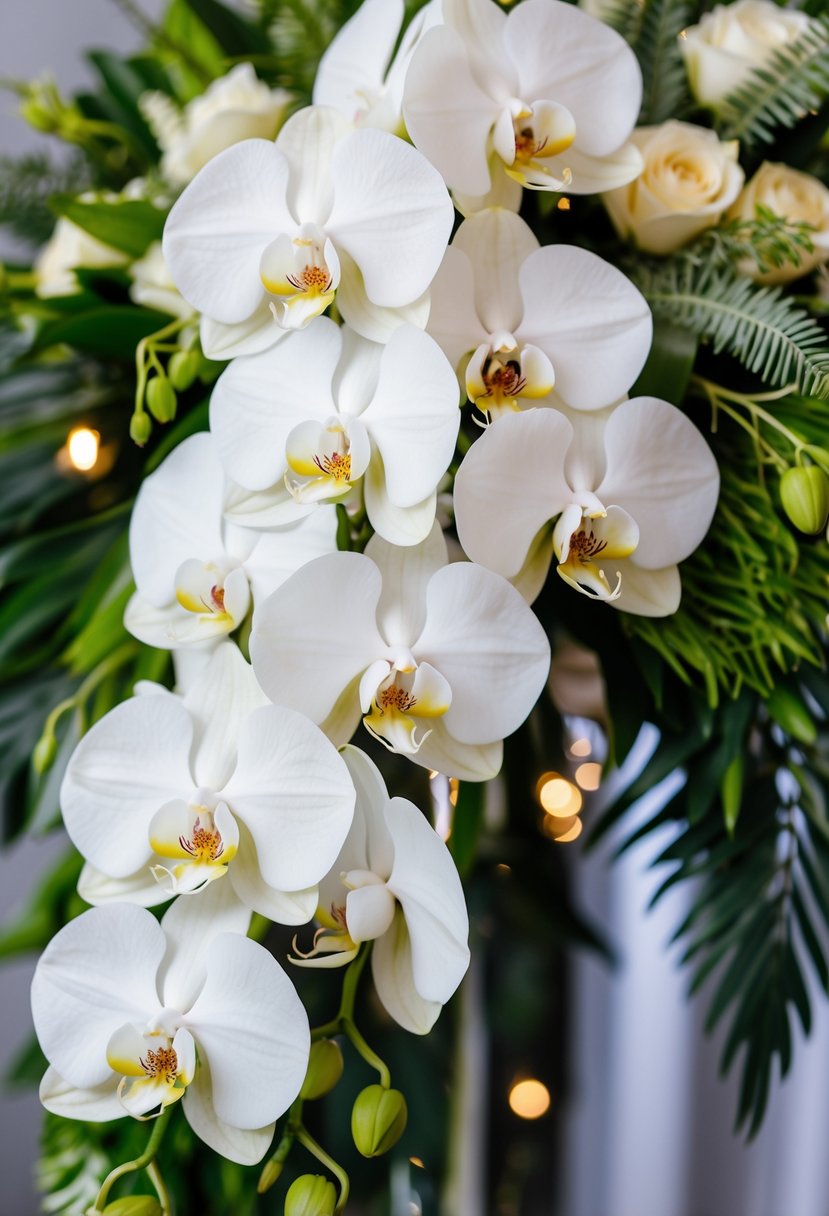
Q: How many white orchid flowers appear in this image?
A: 11